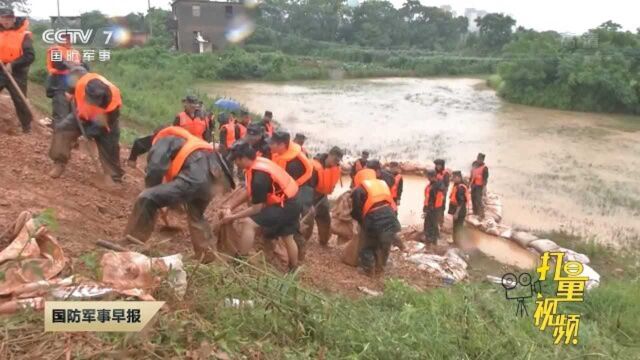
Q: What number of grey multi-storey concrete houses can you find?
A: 1